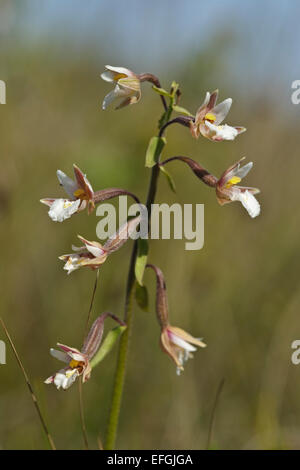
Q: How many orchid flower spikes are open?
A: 7